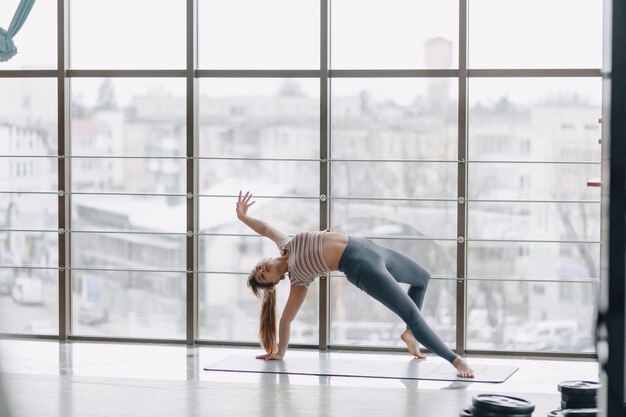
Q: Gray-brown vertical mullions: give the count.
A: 4